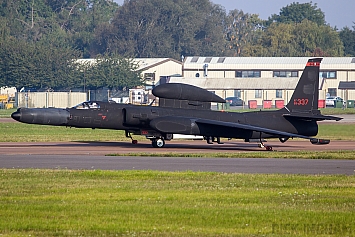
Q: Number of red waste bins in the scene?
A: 4